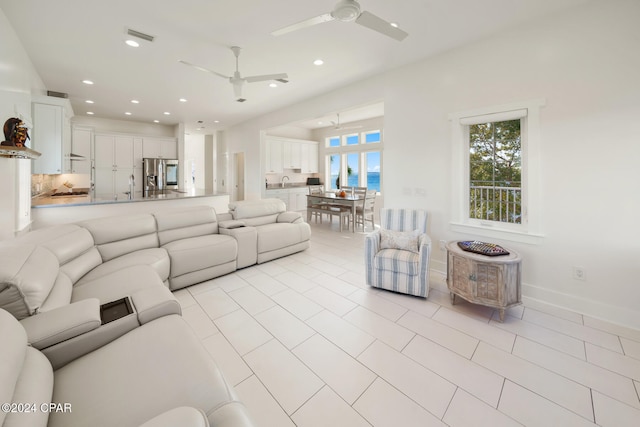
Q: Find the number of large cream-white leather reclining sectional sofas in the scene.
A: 1